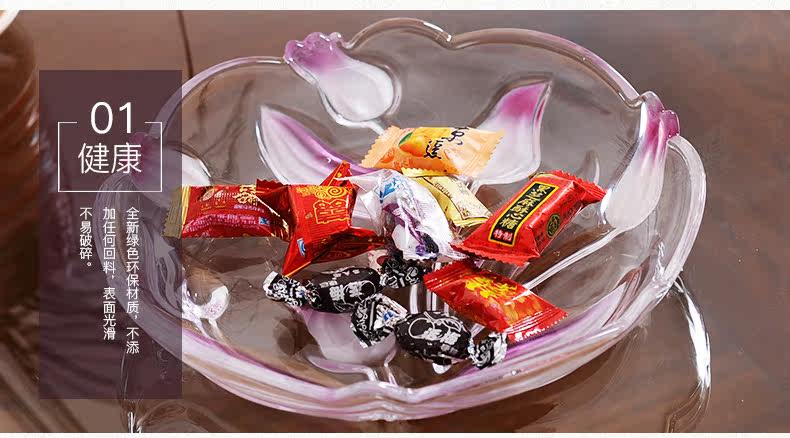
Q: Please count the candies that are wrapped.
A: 9